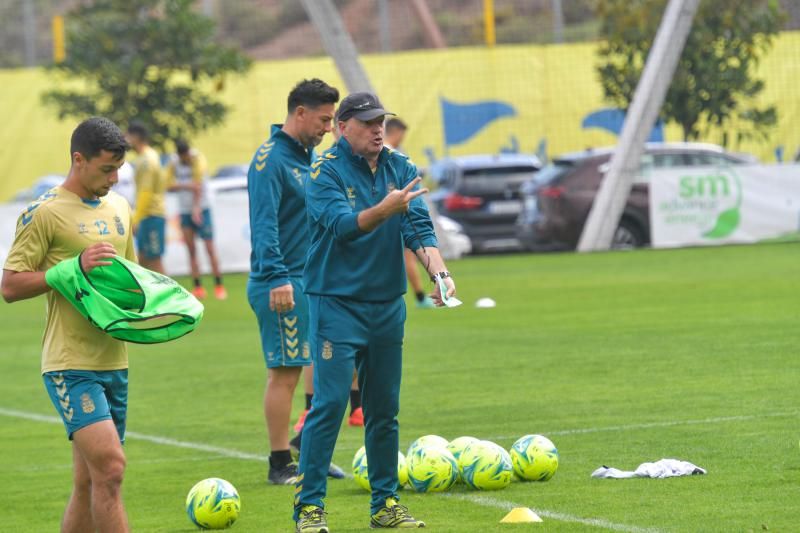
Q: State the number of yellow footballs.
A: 7